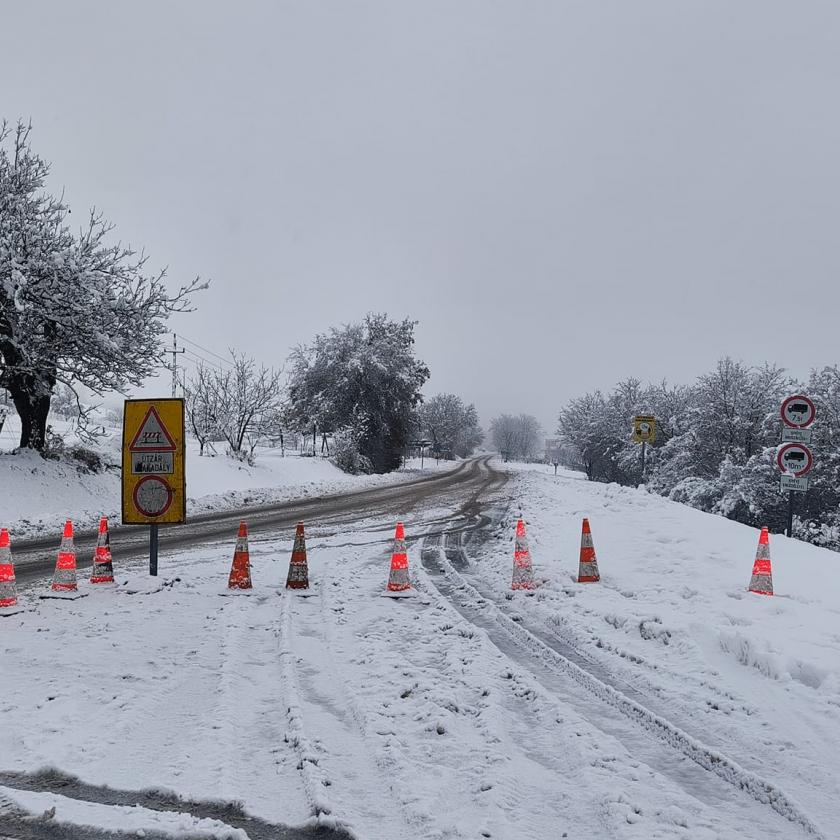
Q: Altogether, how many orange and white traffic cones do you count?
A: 9